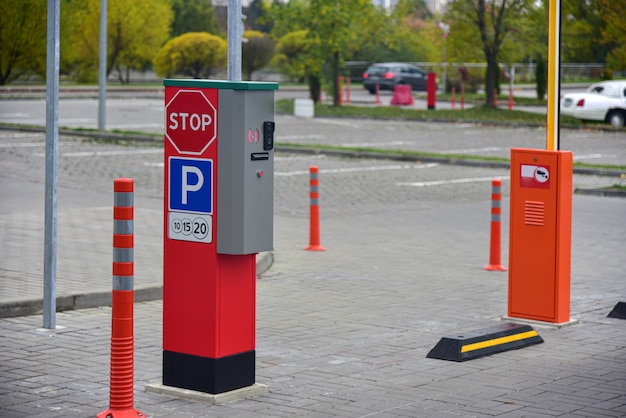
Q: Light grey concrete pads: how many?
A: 2